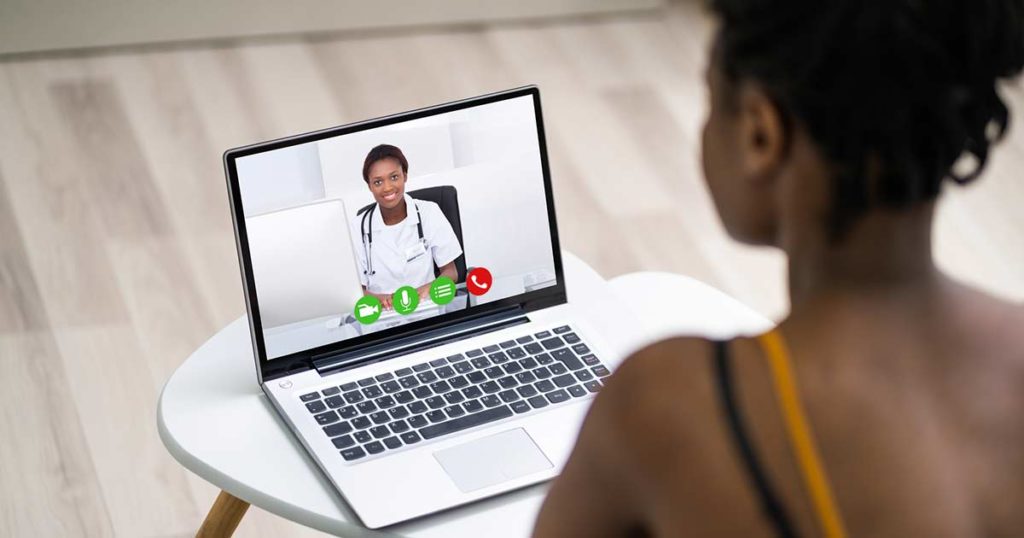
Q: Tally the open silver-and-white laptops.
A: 1